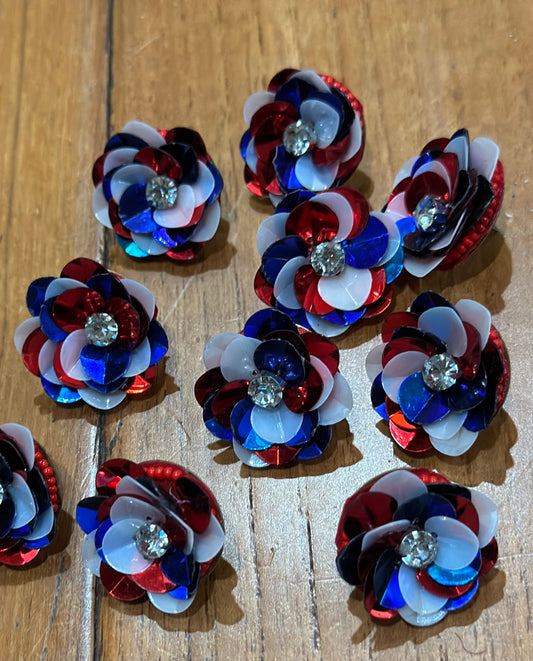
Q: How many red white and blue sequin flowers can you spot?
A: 10